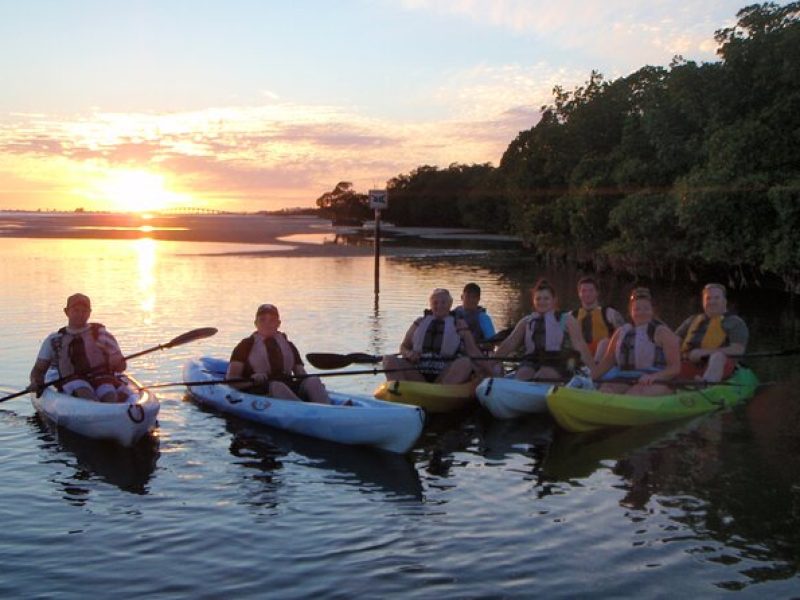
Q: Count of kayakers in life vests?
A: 8